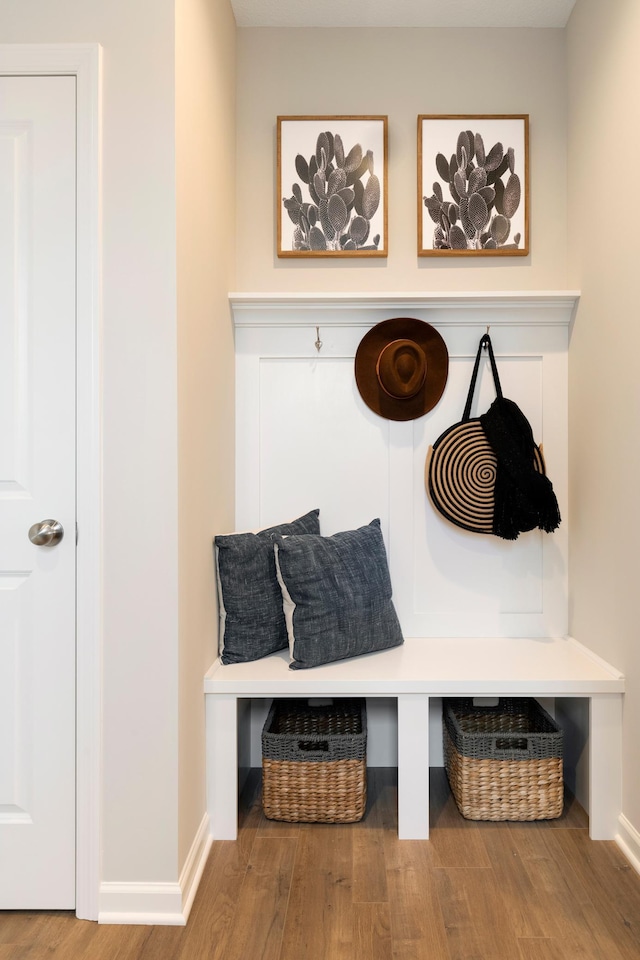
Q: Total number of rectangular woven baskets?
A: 2